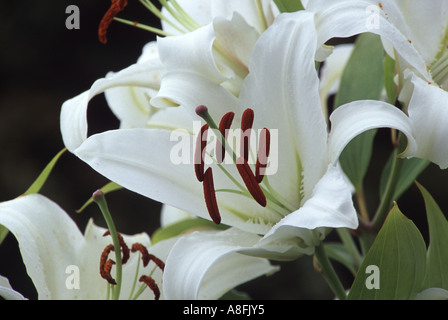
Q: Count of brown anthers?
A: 13